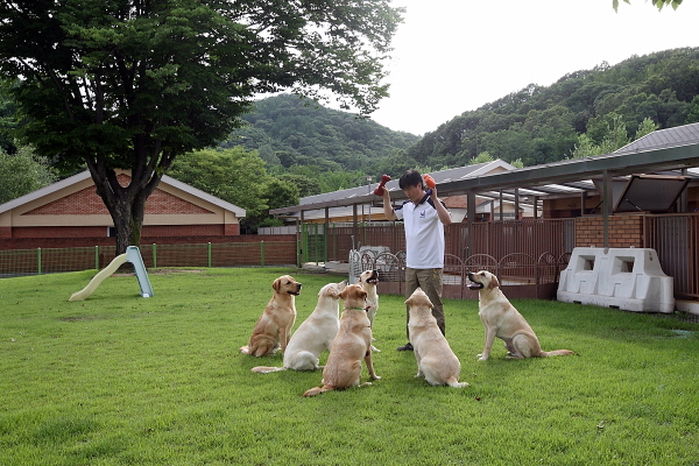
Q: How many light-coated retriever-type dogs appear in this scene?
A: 6